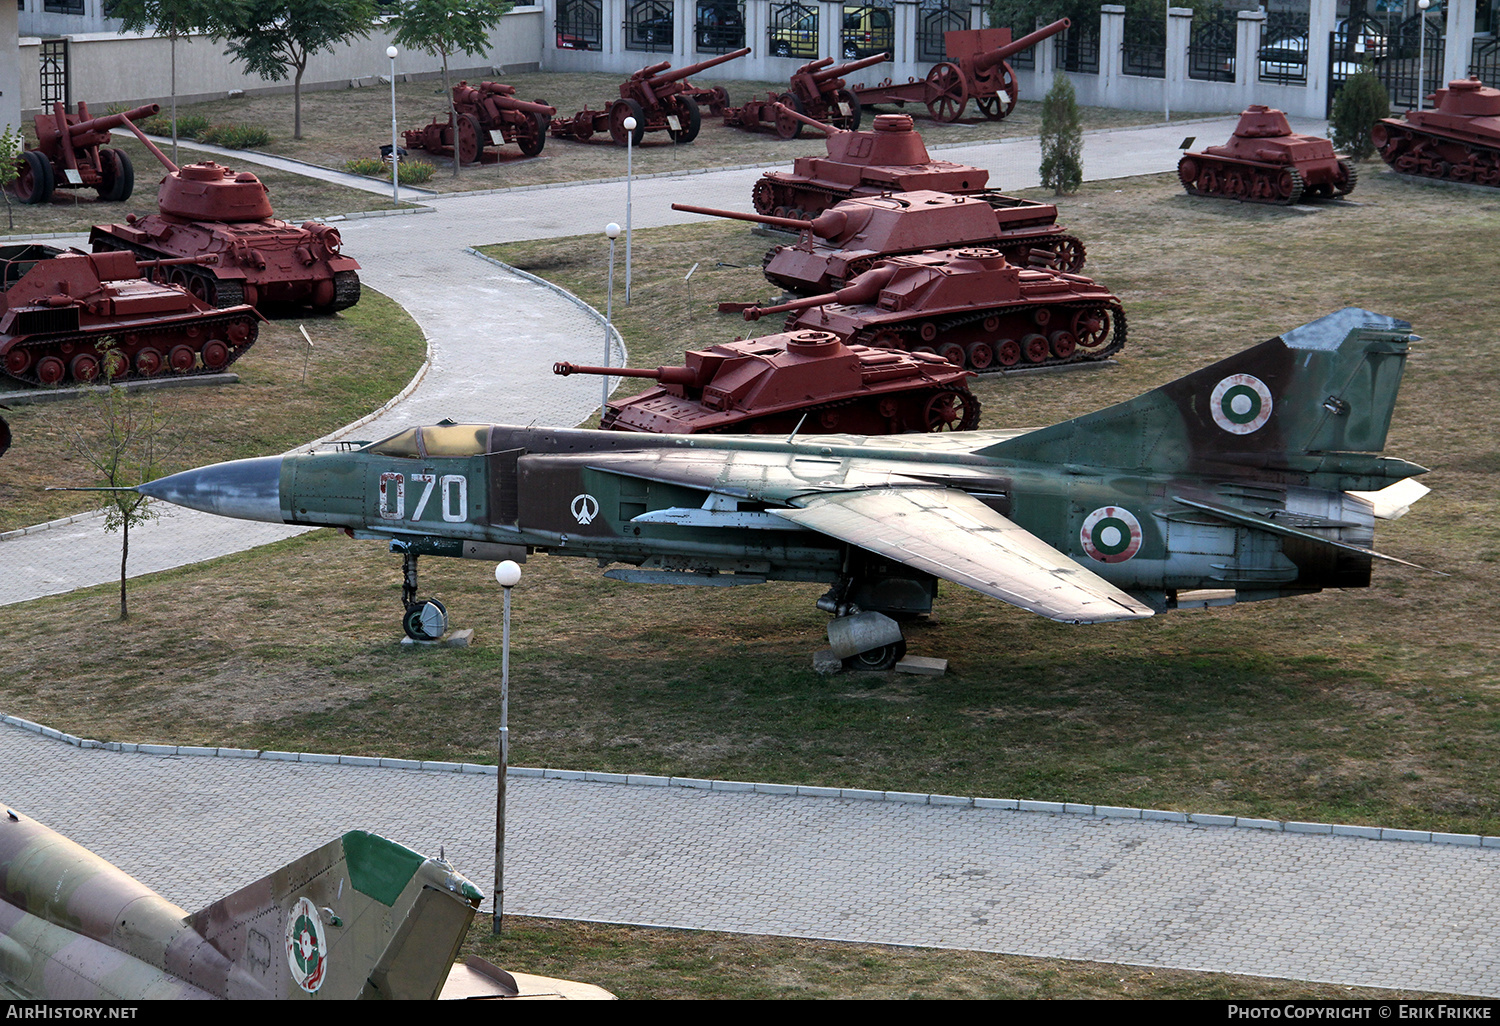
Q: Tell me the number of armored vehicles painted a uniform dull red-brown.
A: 8